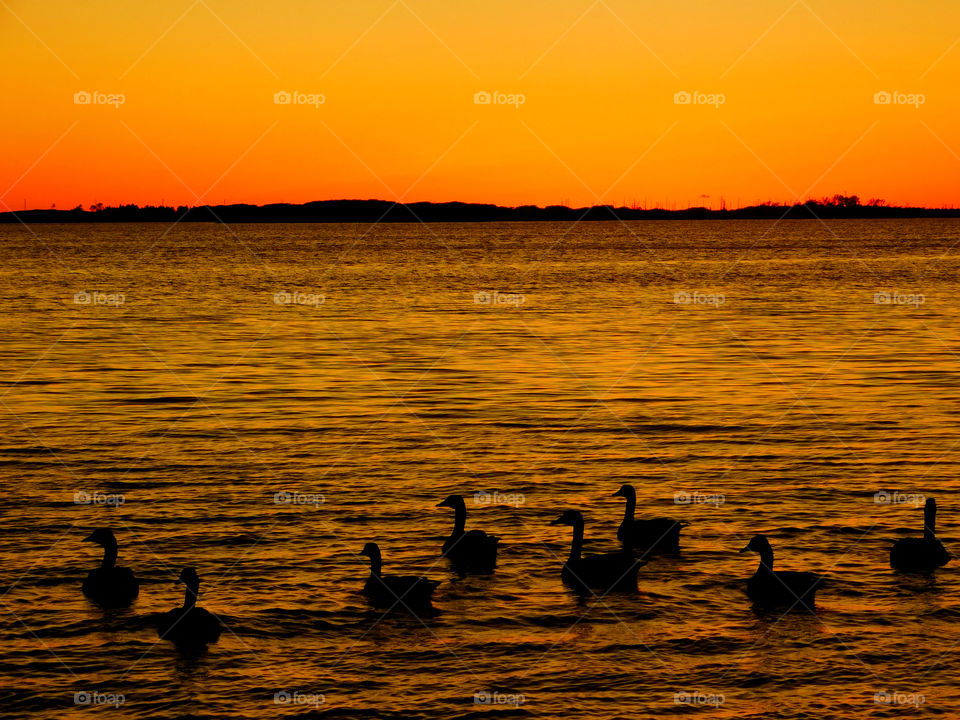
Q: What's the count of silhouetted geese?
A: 8